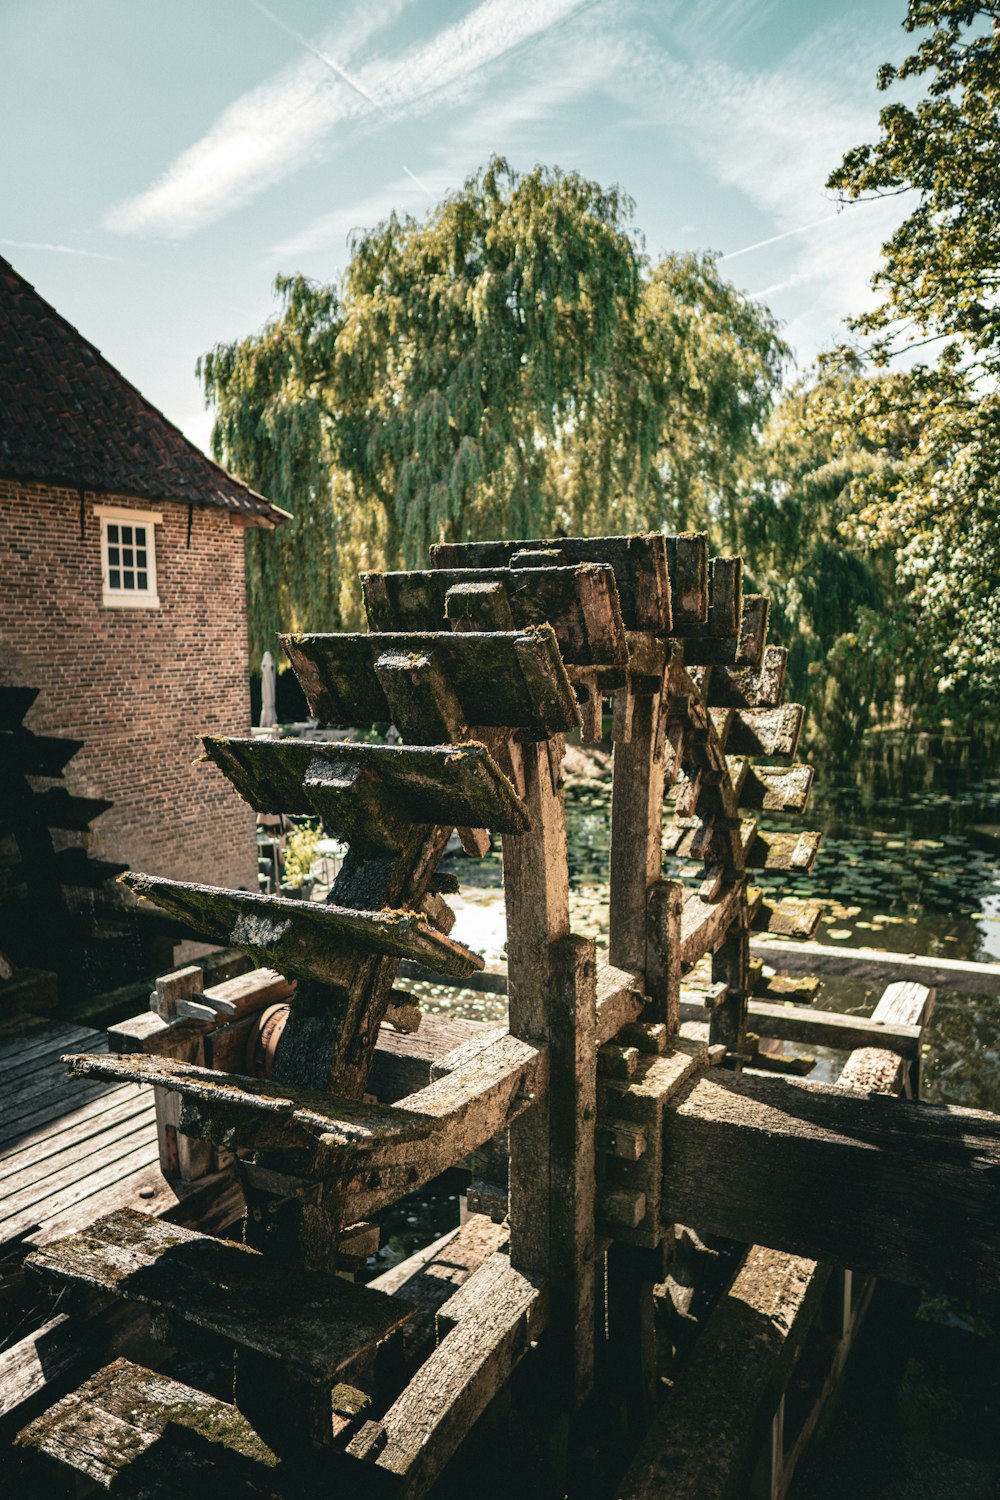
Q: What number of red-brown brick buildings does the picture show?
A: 1